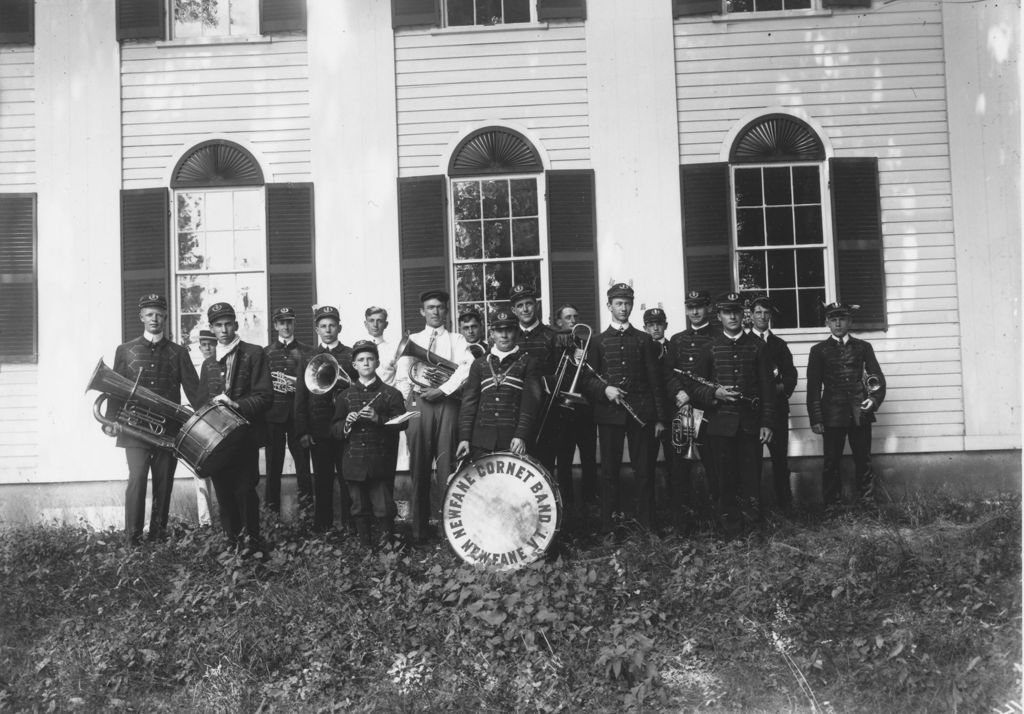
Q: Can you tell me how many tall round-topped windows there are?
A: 3